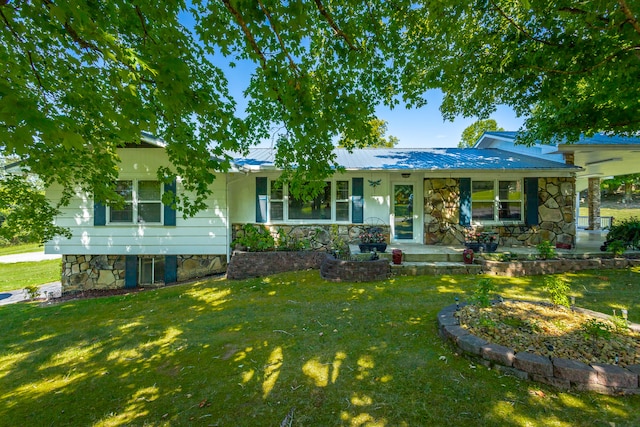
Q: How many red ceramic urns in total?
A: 2